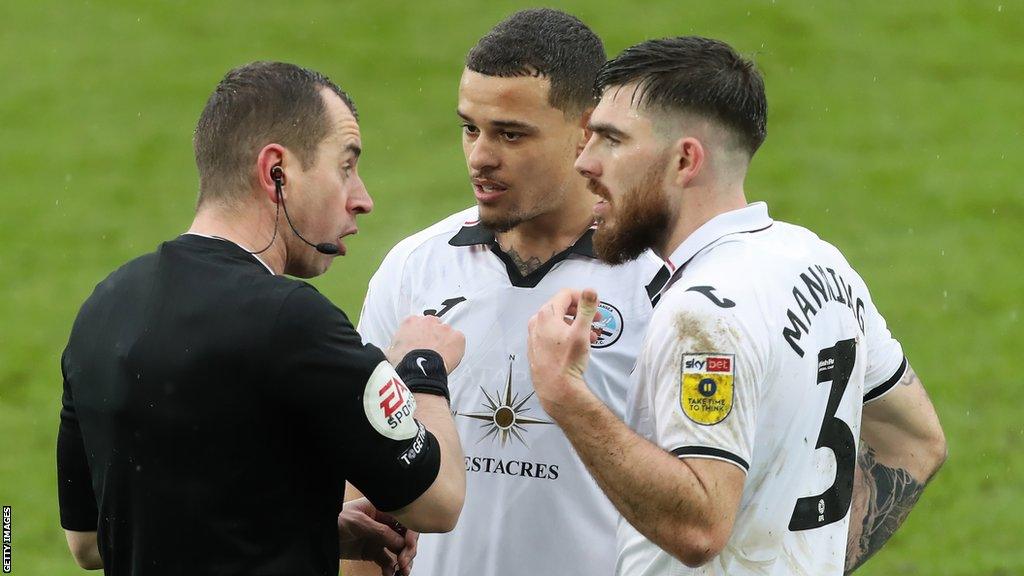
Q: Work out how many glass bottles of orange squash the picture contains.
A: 0